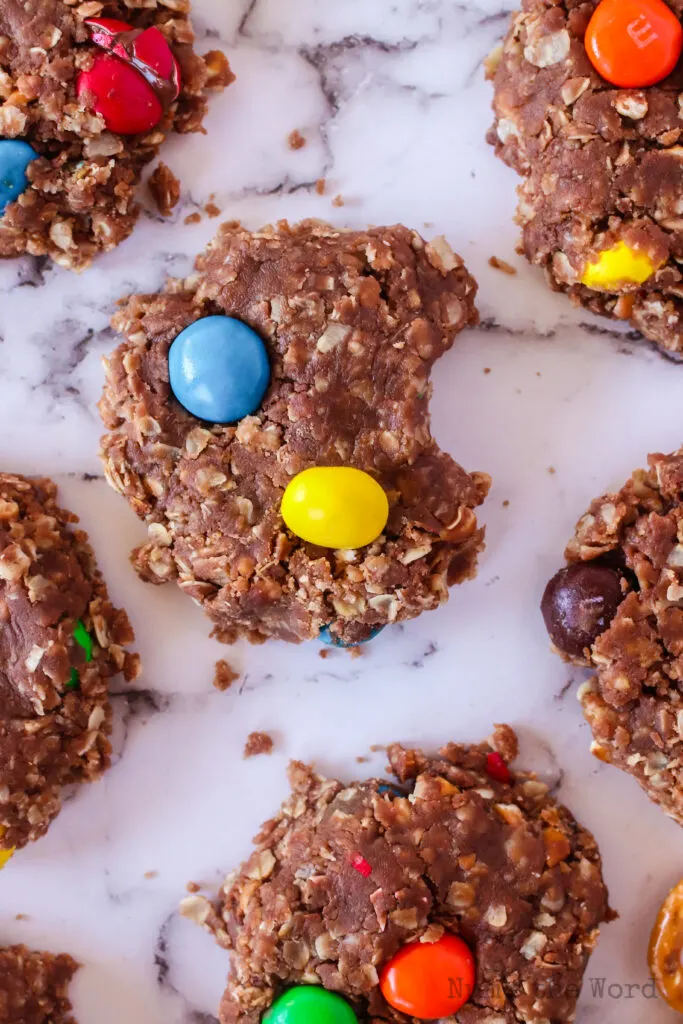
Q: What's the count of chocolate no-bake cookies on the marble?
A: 7